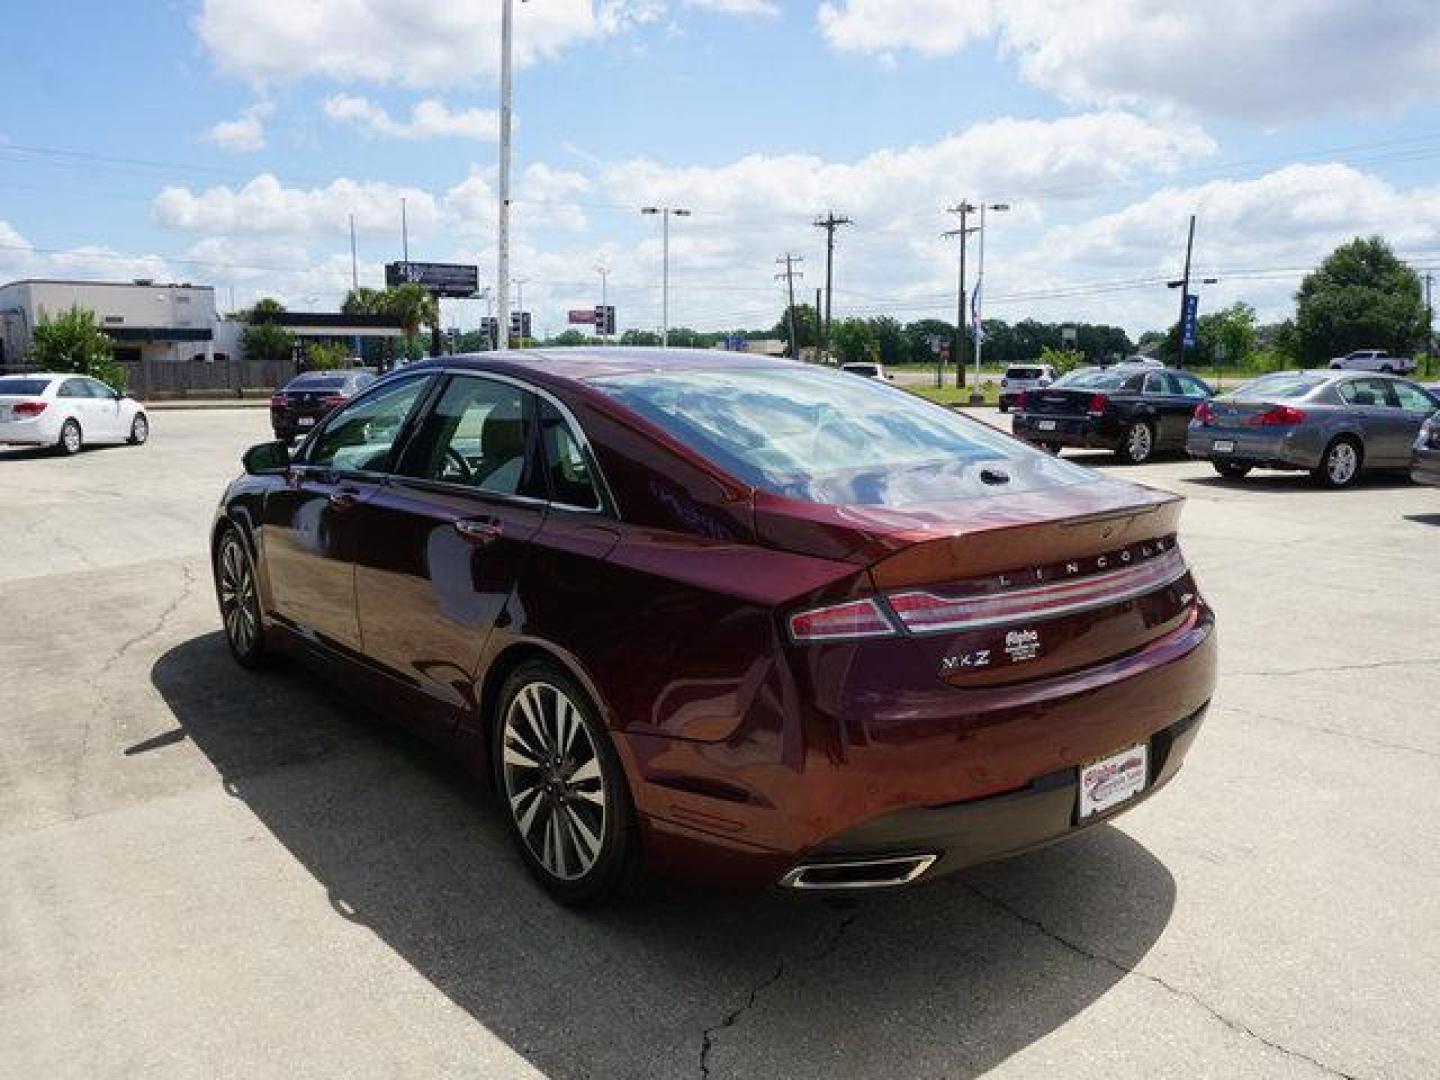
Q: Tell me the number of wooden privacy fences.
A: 1